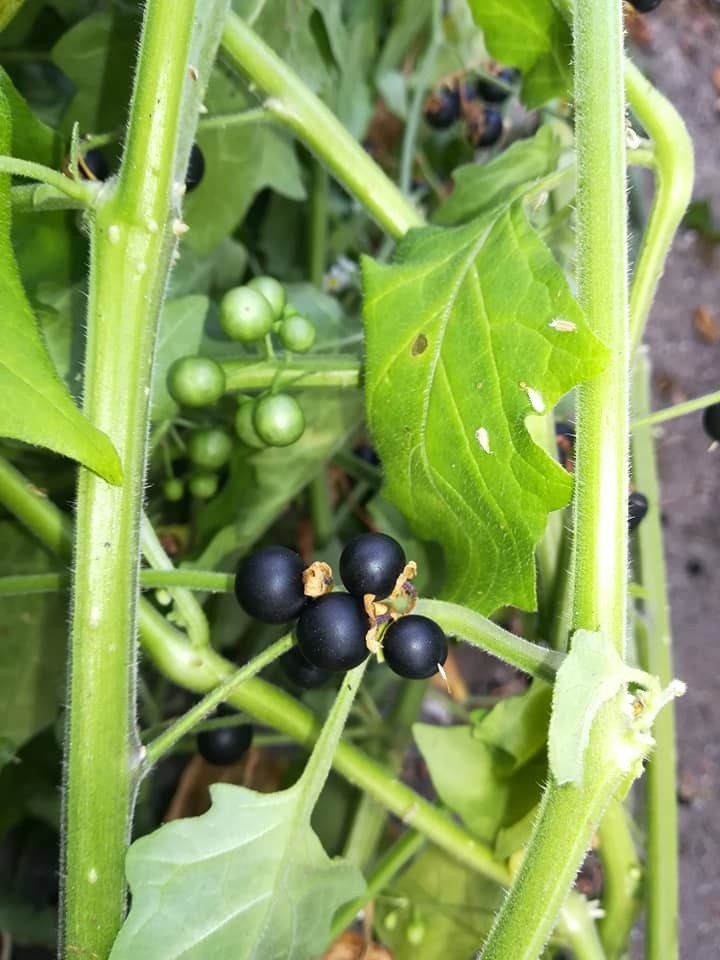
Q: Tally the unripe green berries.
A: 9